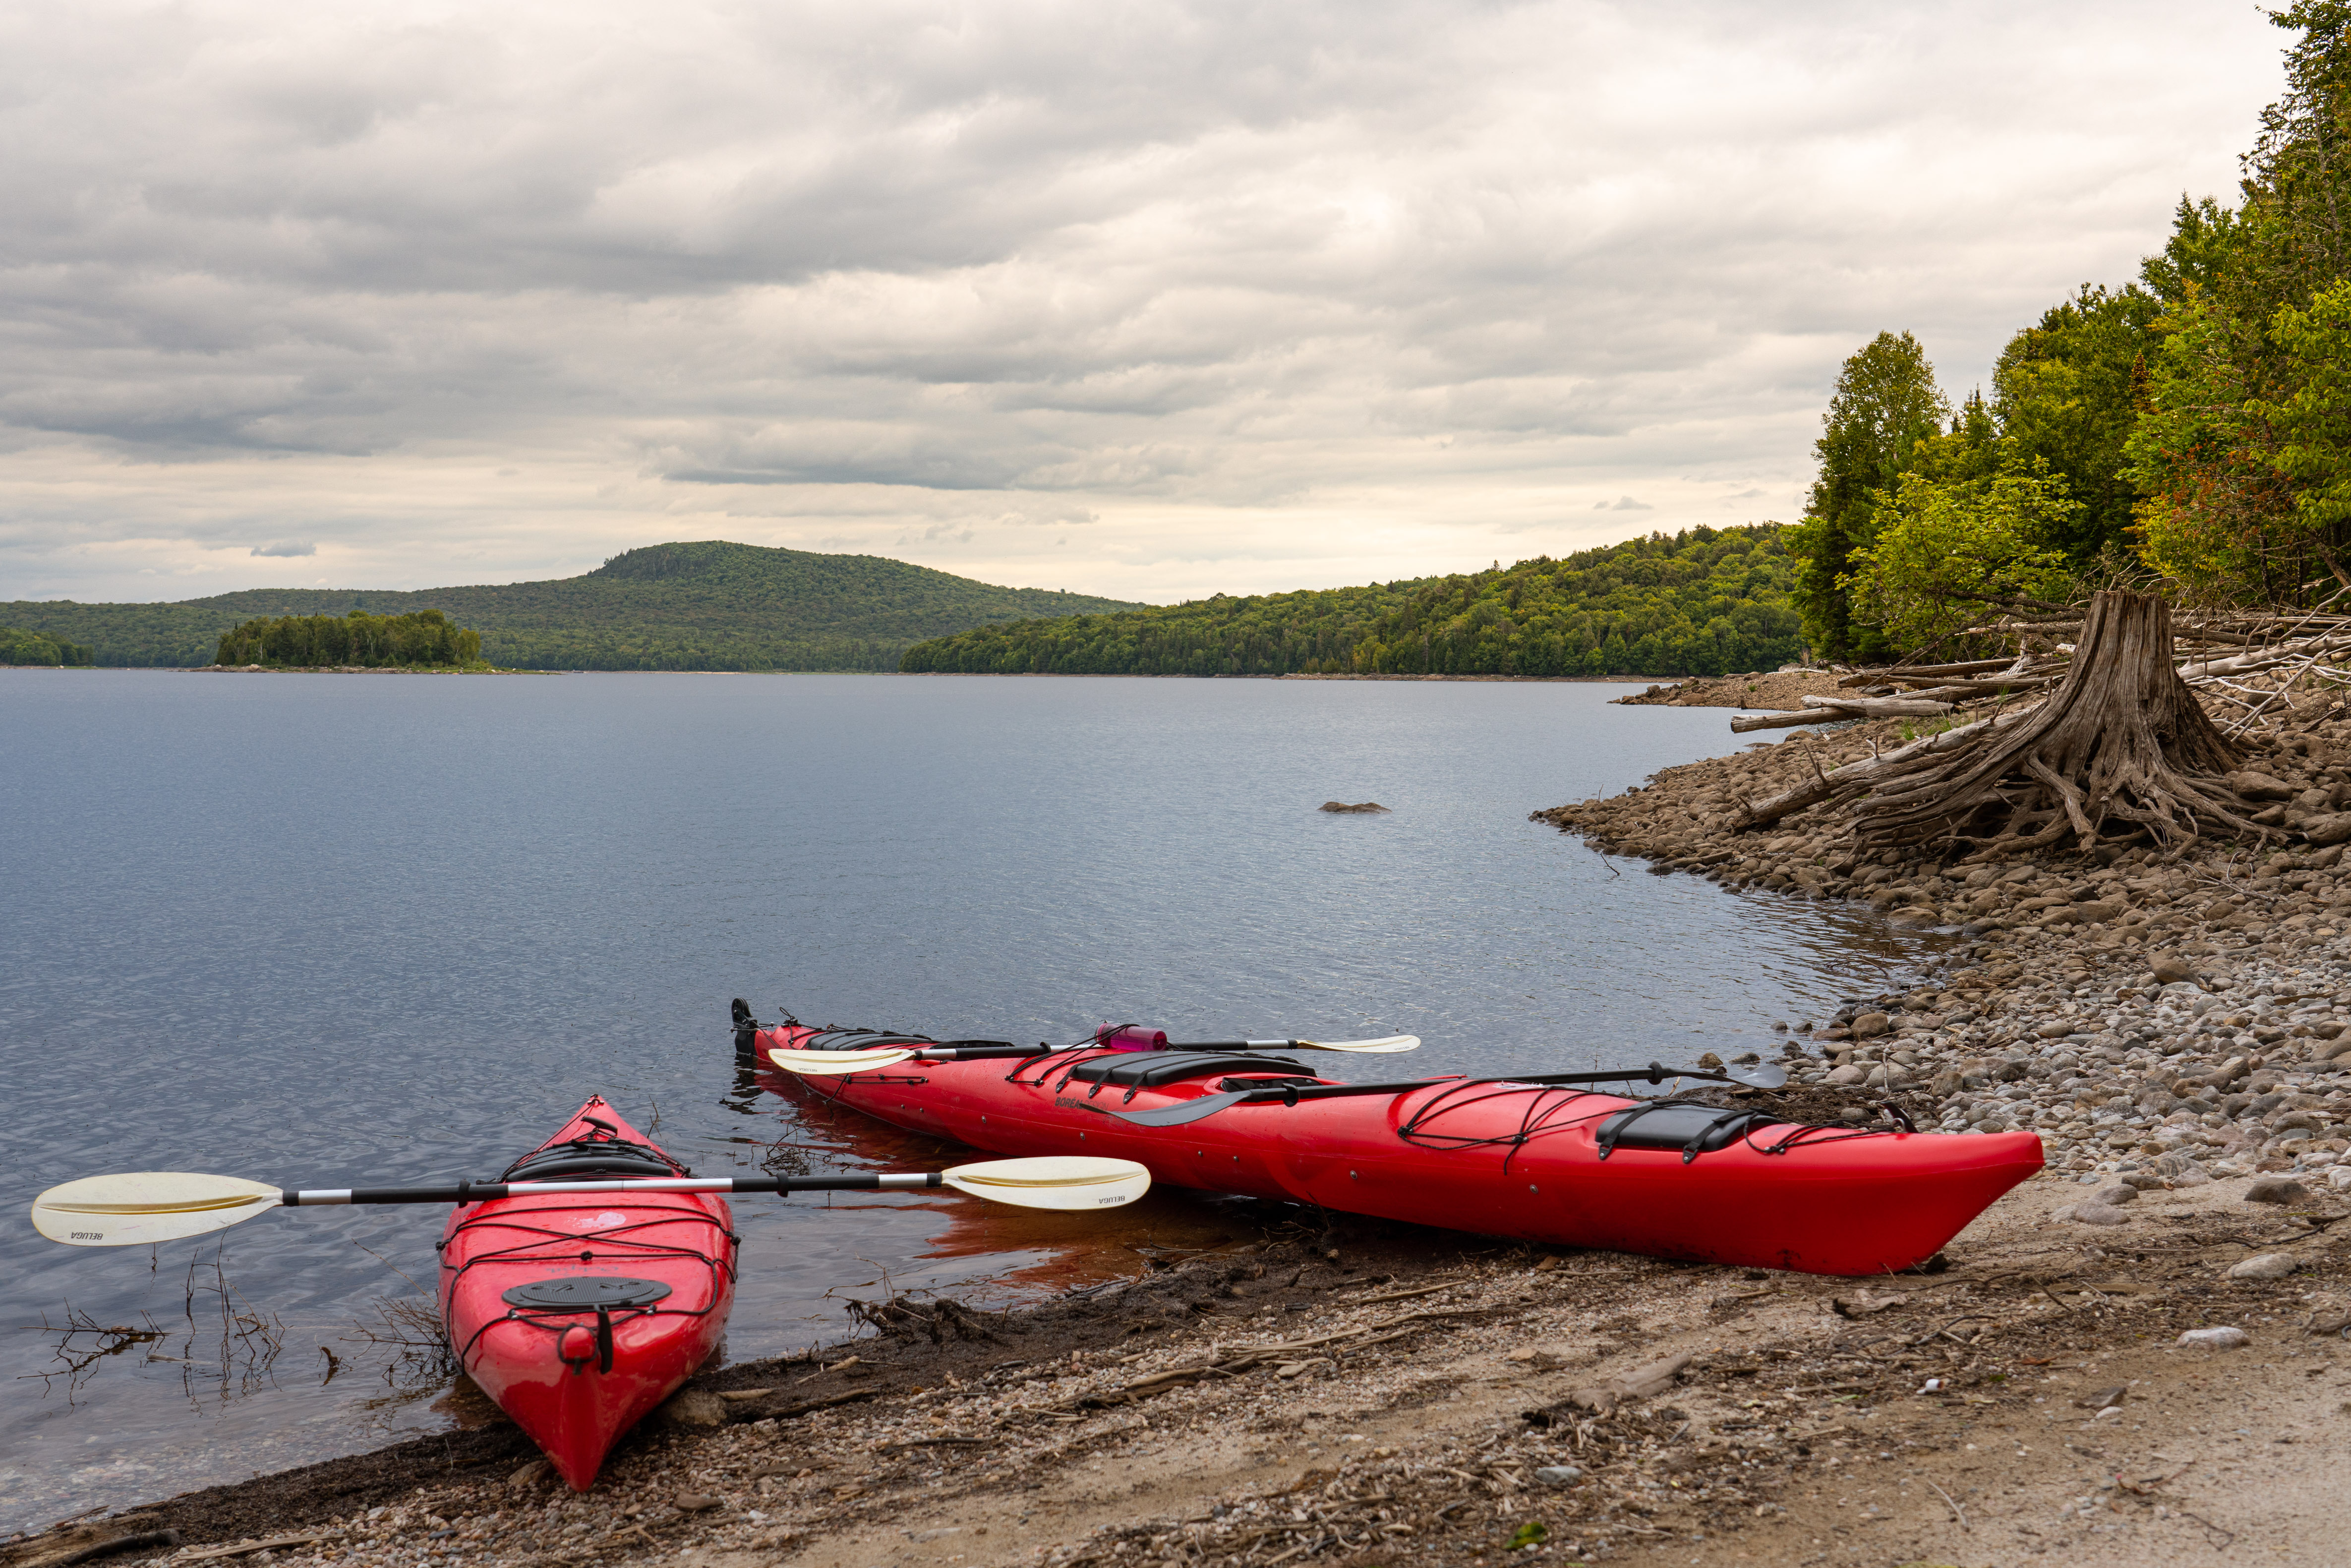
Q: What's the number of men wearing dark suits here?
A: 0